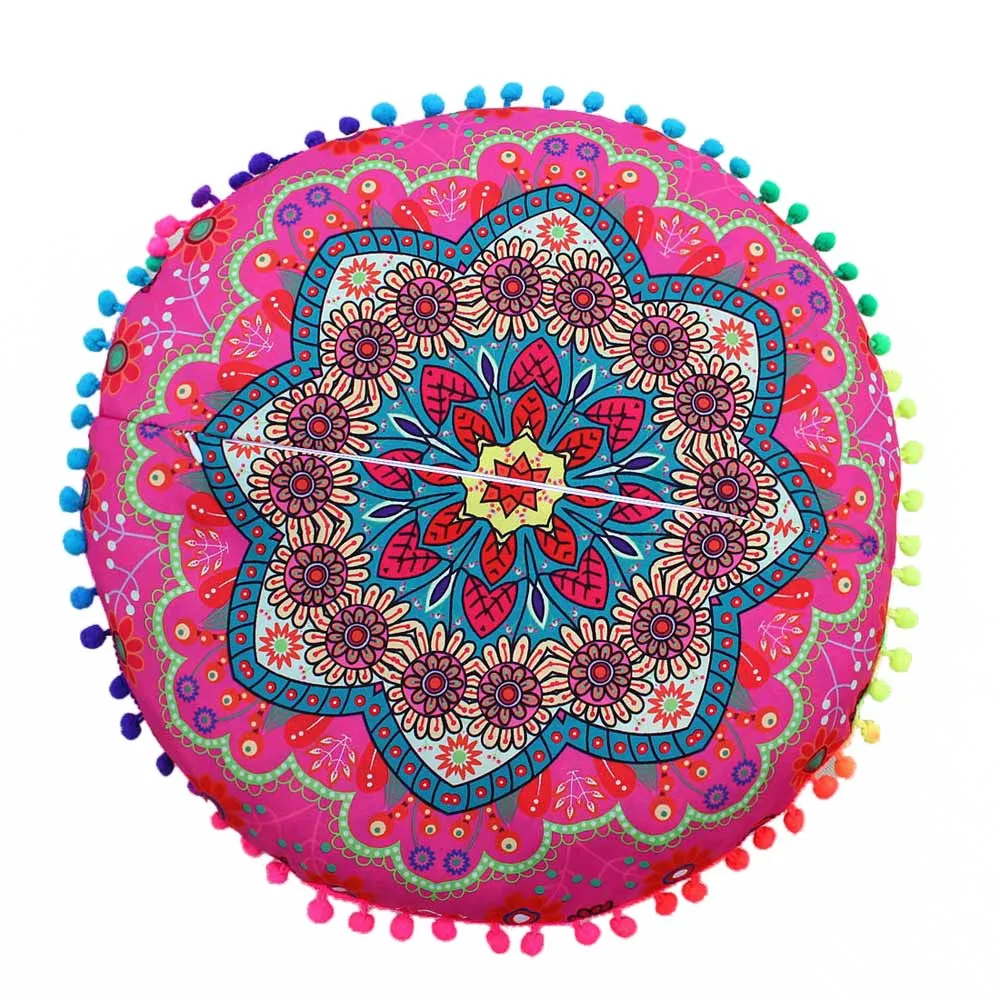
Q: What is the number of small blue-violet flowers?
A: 14